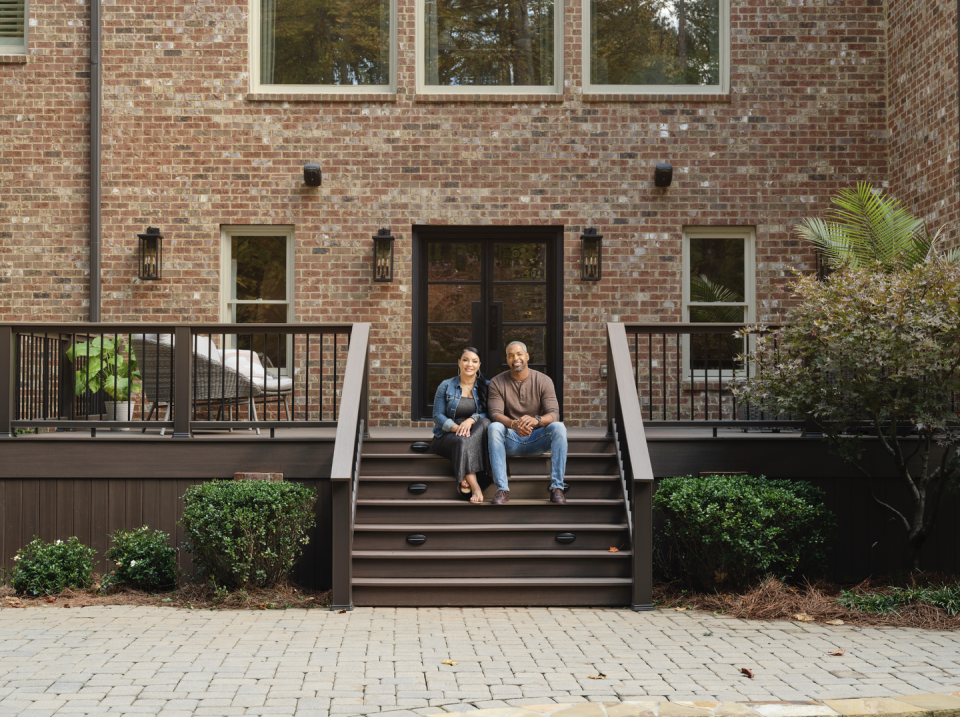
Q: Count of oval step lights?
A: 5